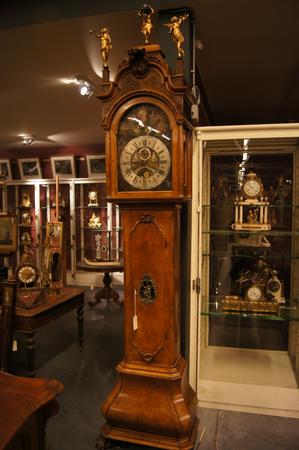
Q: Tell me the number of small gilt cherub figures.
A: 3